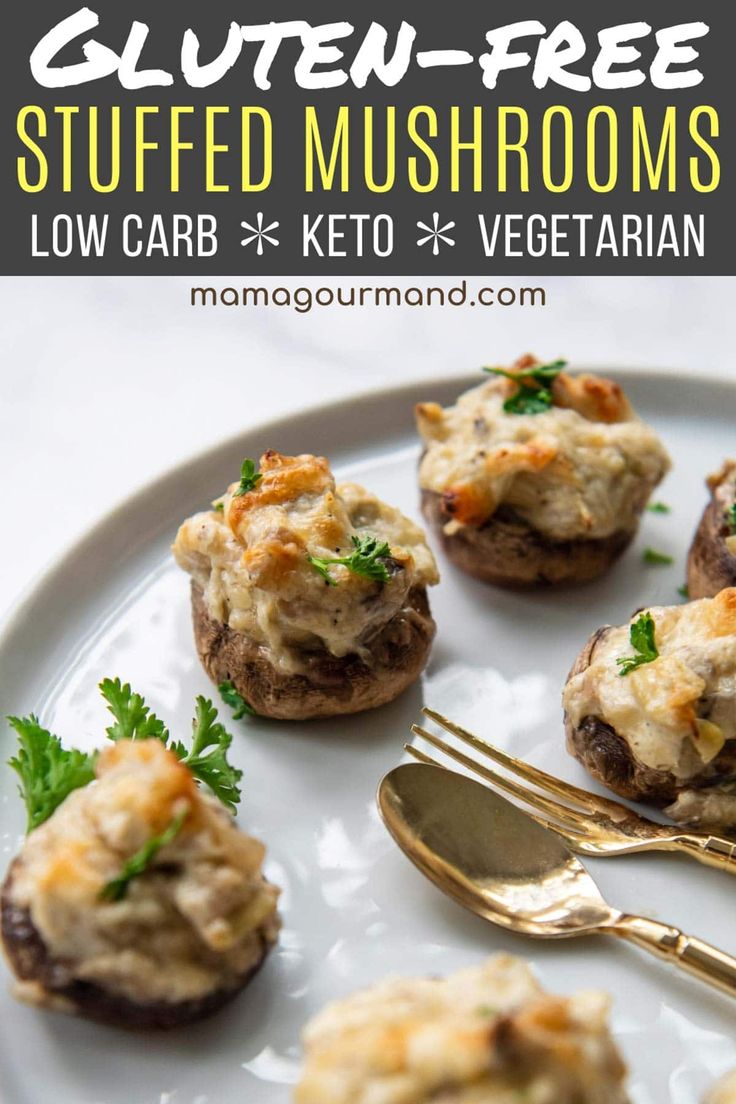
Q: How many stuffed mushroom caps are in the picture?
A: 6